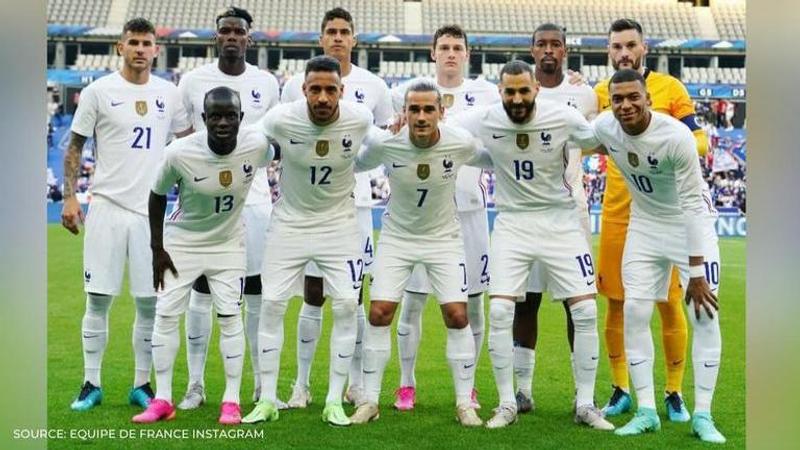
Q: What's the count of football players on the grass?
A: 11